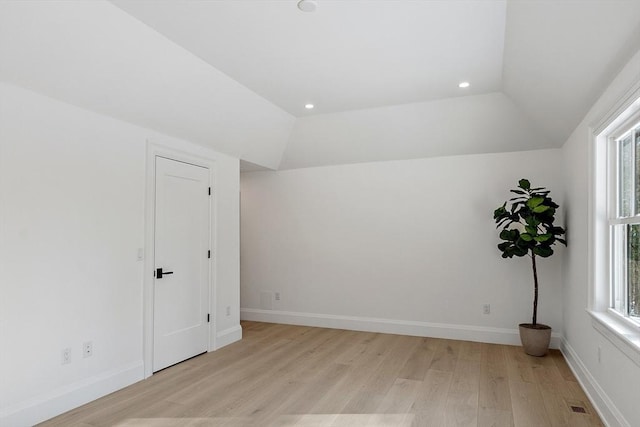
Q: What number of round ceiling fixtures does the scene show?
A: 3